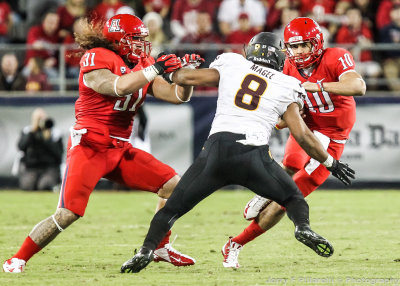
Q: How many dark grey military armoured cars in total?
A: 0